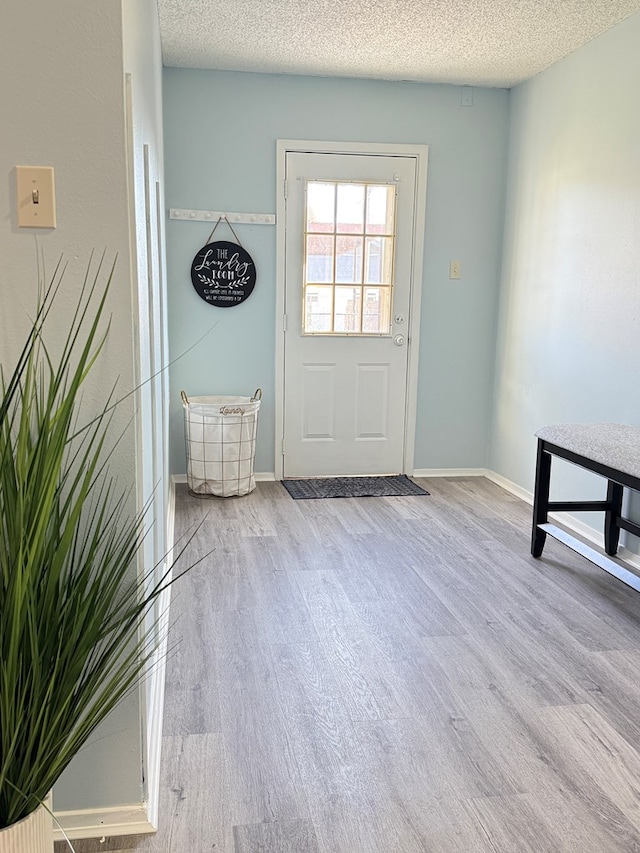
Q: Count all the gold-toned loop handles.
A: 2